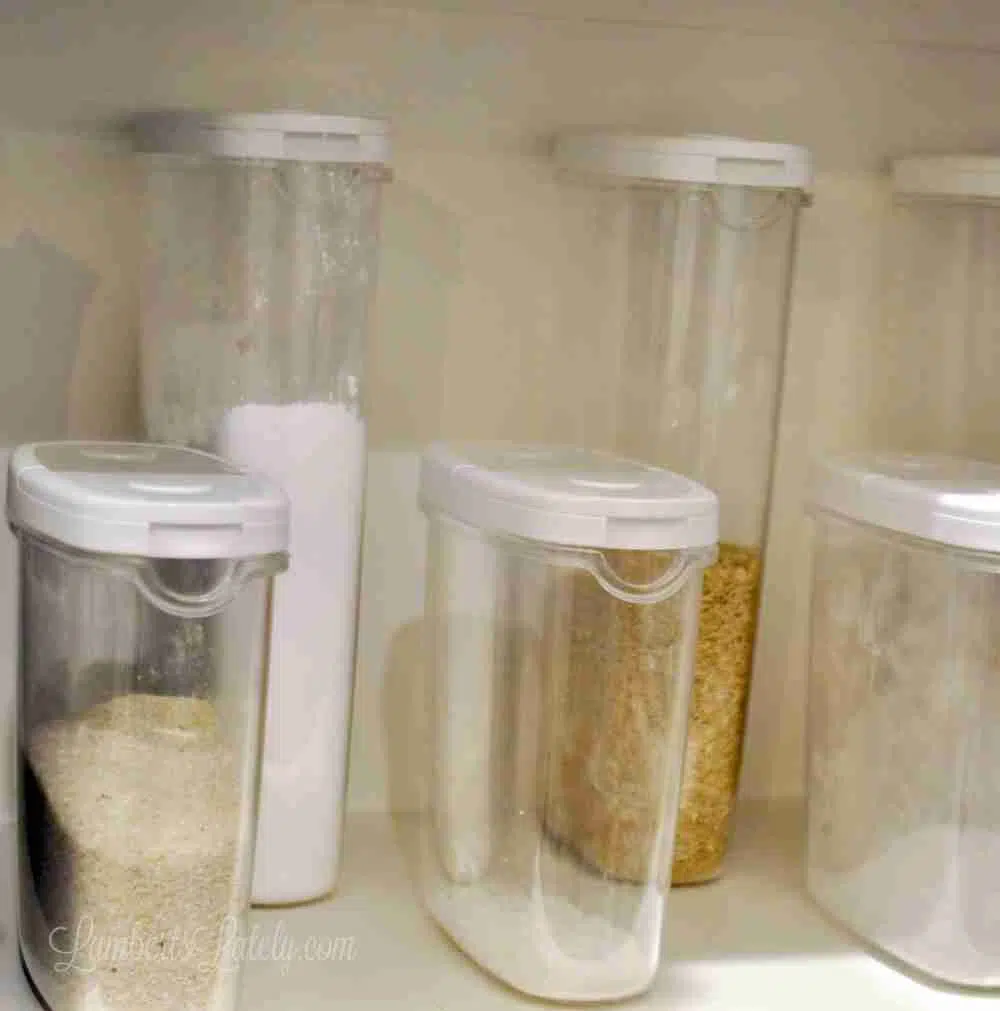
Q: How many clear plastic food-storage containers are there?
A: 6